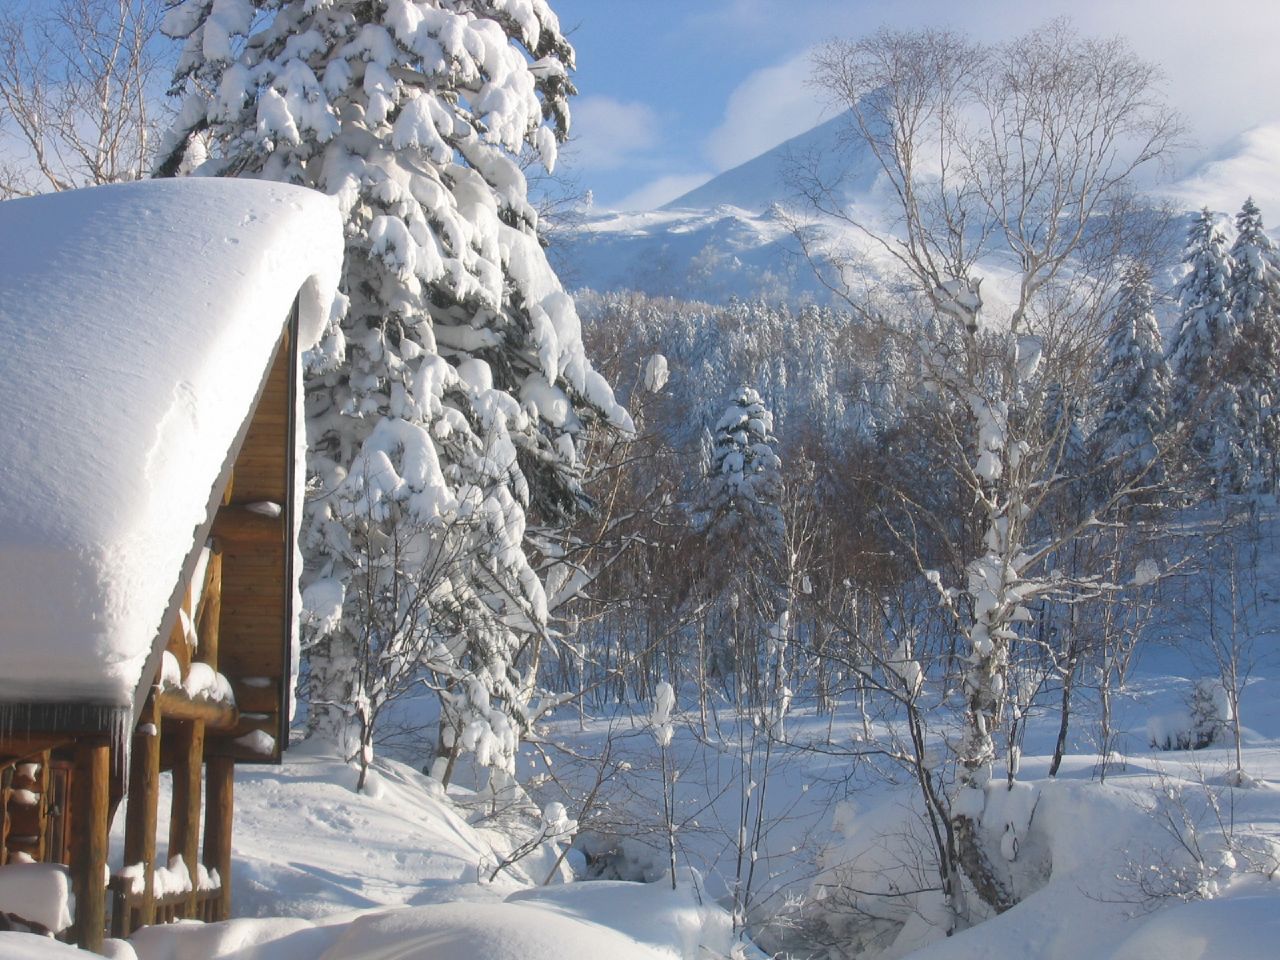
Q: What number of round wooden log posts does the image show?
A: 4